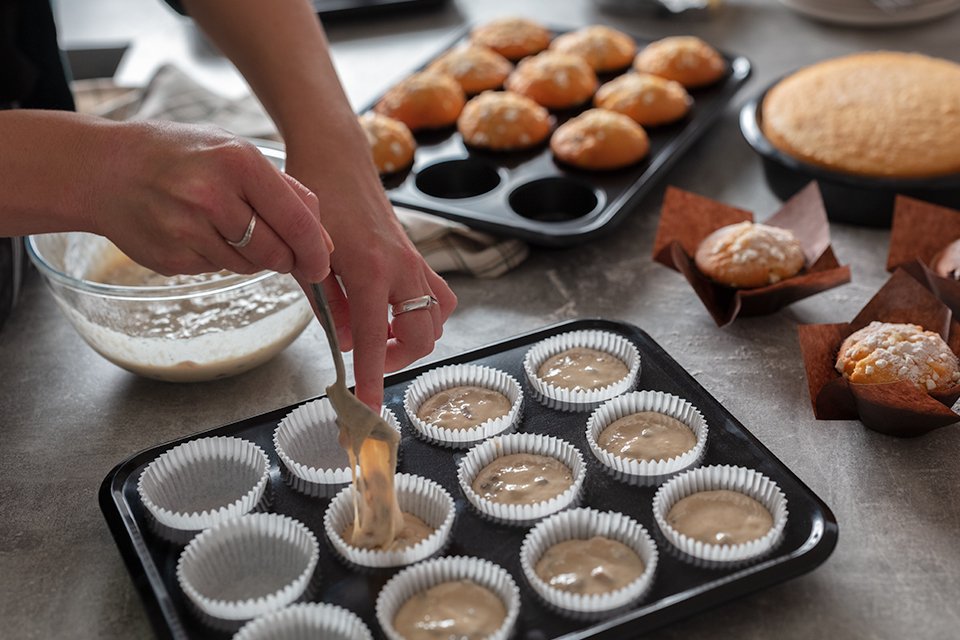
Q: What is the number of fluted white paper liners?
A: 12